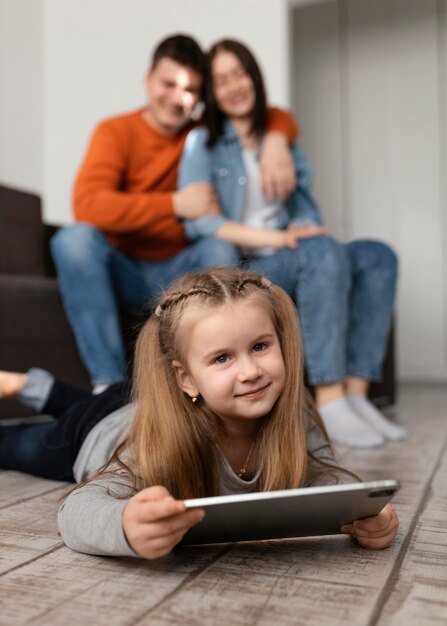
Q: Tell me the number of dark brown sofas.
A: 1